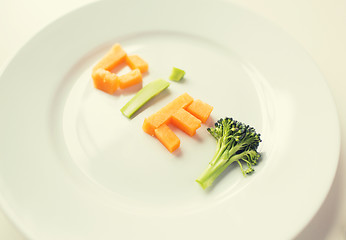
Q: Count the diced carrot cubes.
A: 8